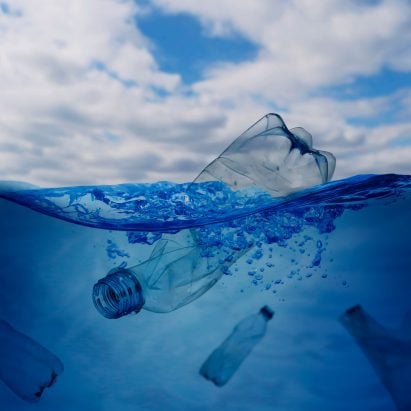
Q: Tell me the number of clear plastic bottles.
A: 4